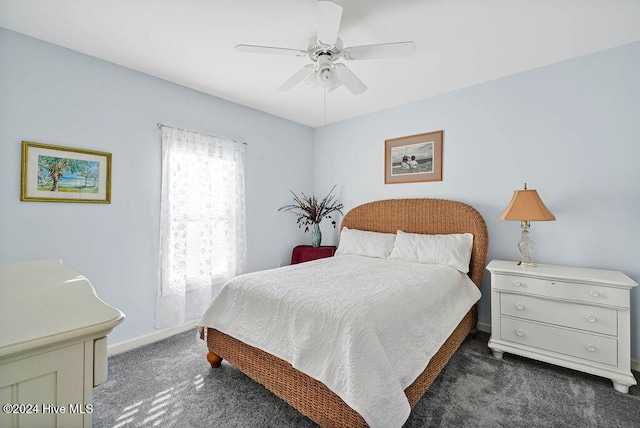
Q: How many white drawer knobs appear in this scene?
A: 6